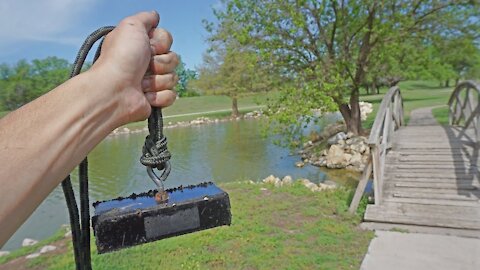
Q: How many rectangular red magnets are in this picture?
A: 0